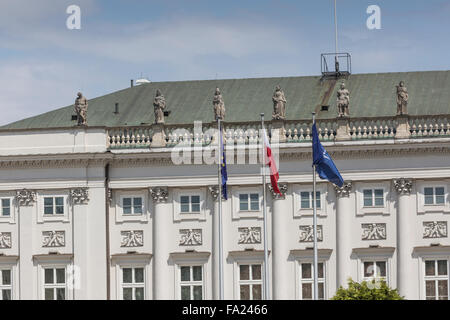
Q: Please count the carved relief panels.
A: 8